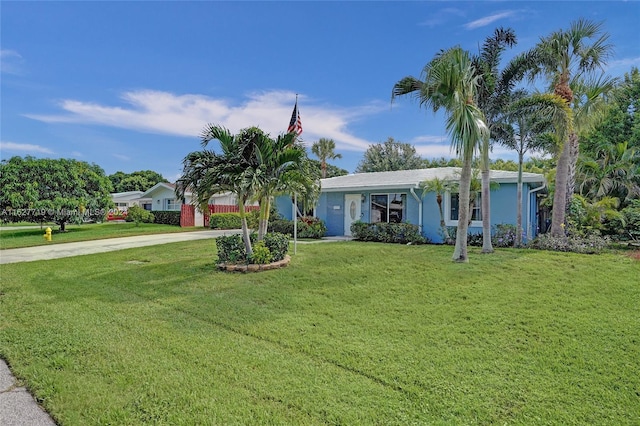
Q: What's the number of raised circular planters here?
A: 1